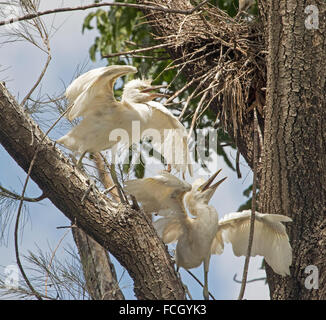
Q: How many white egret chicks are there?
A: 2